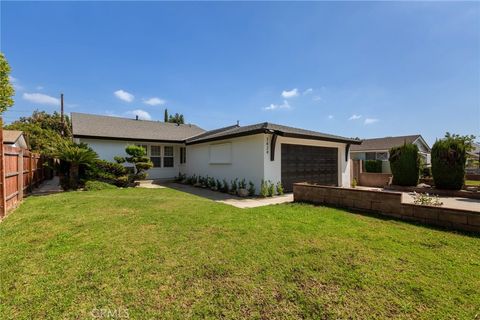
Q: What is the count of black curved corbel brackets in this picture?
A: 2